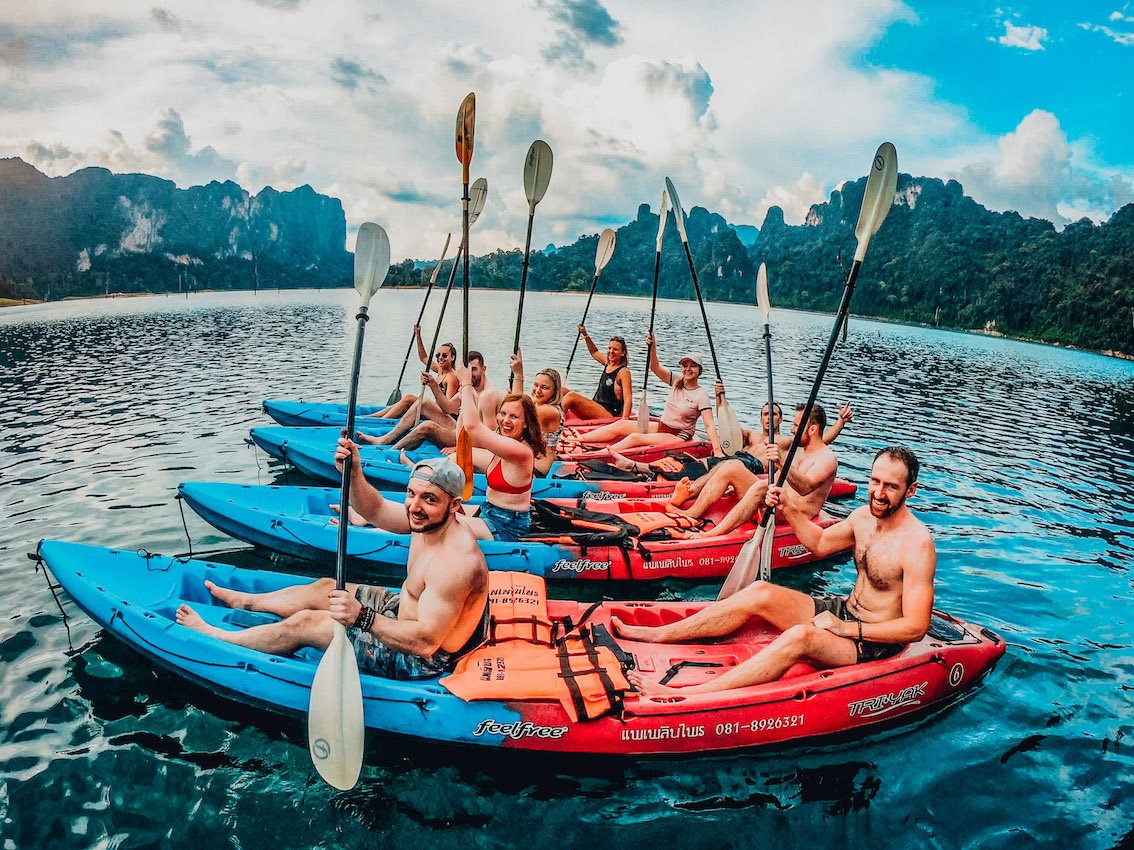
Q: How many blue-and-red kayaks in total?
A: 5